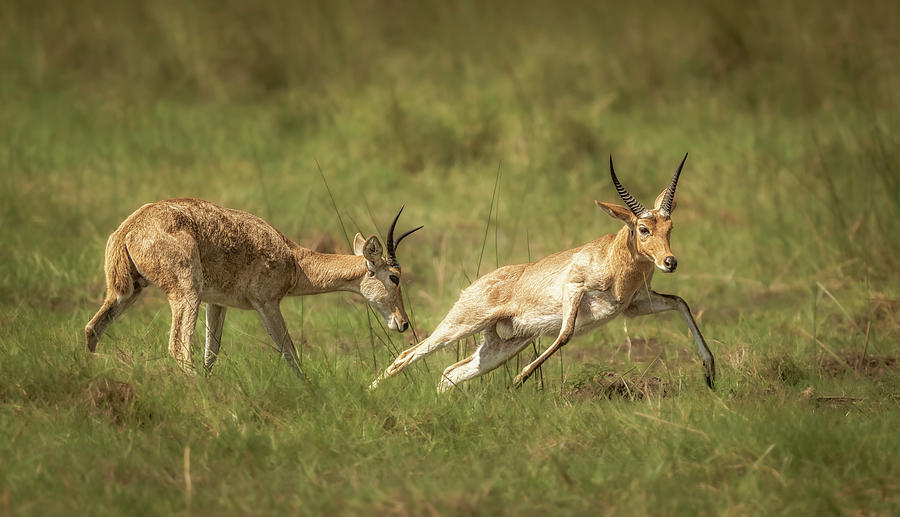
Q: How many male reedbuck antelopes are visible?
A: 2